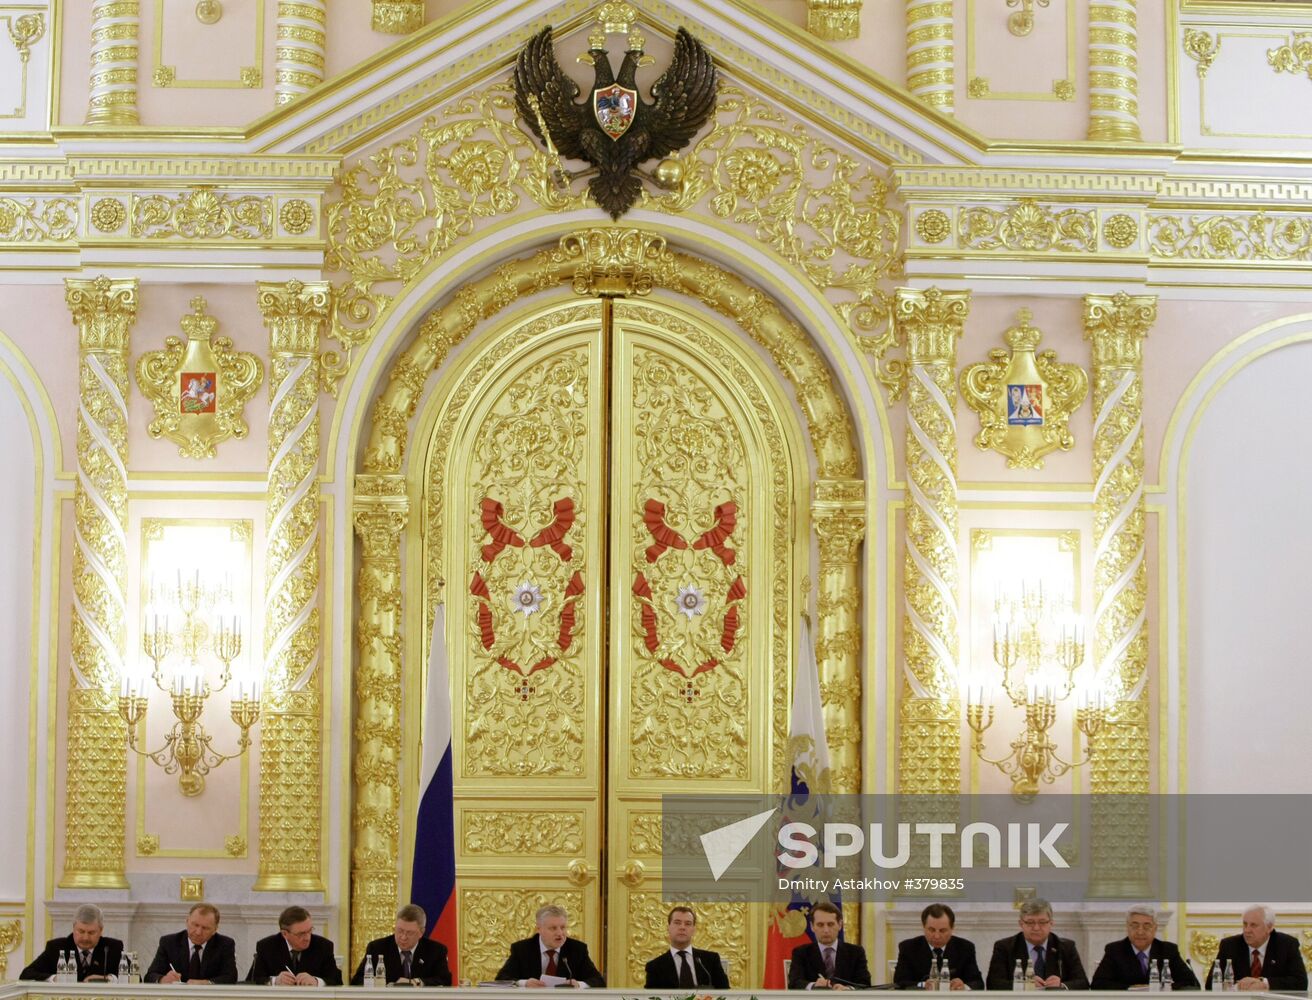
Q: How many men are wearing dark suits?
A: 11